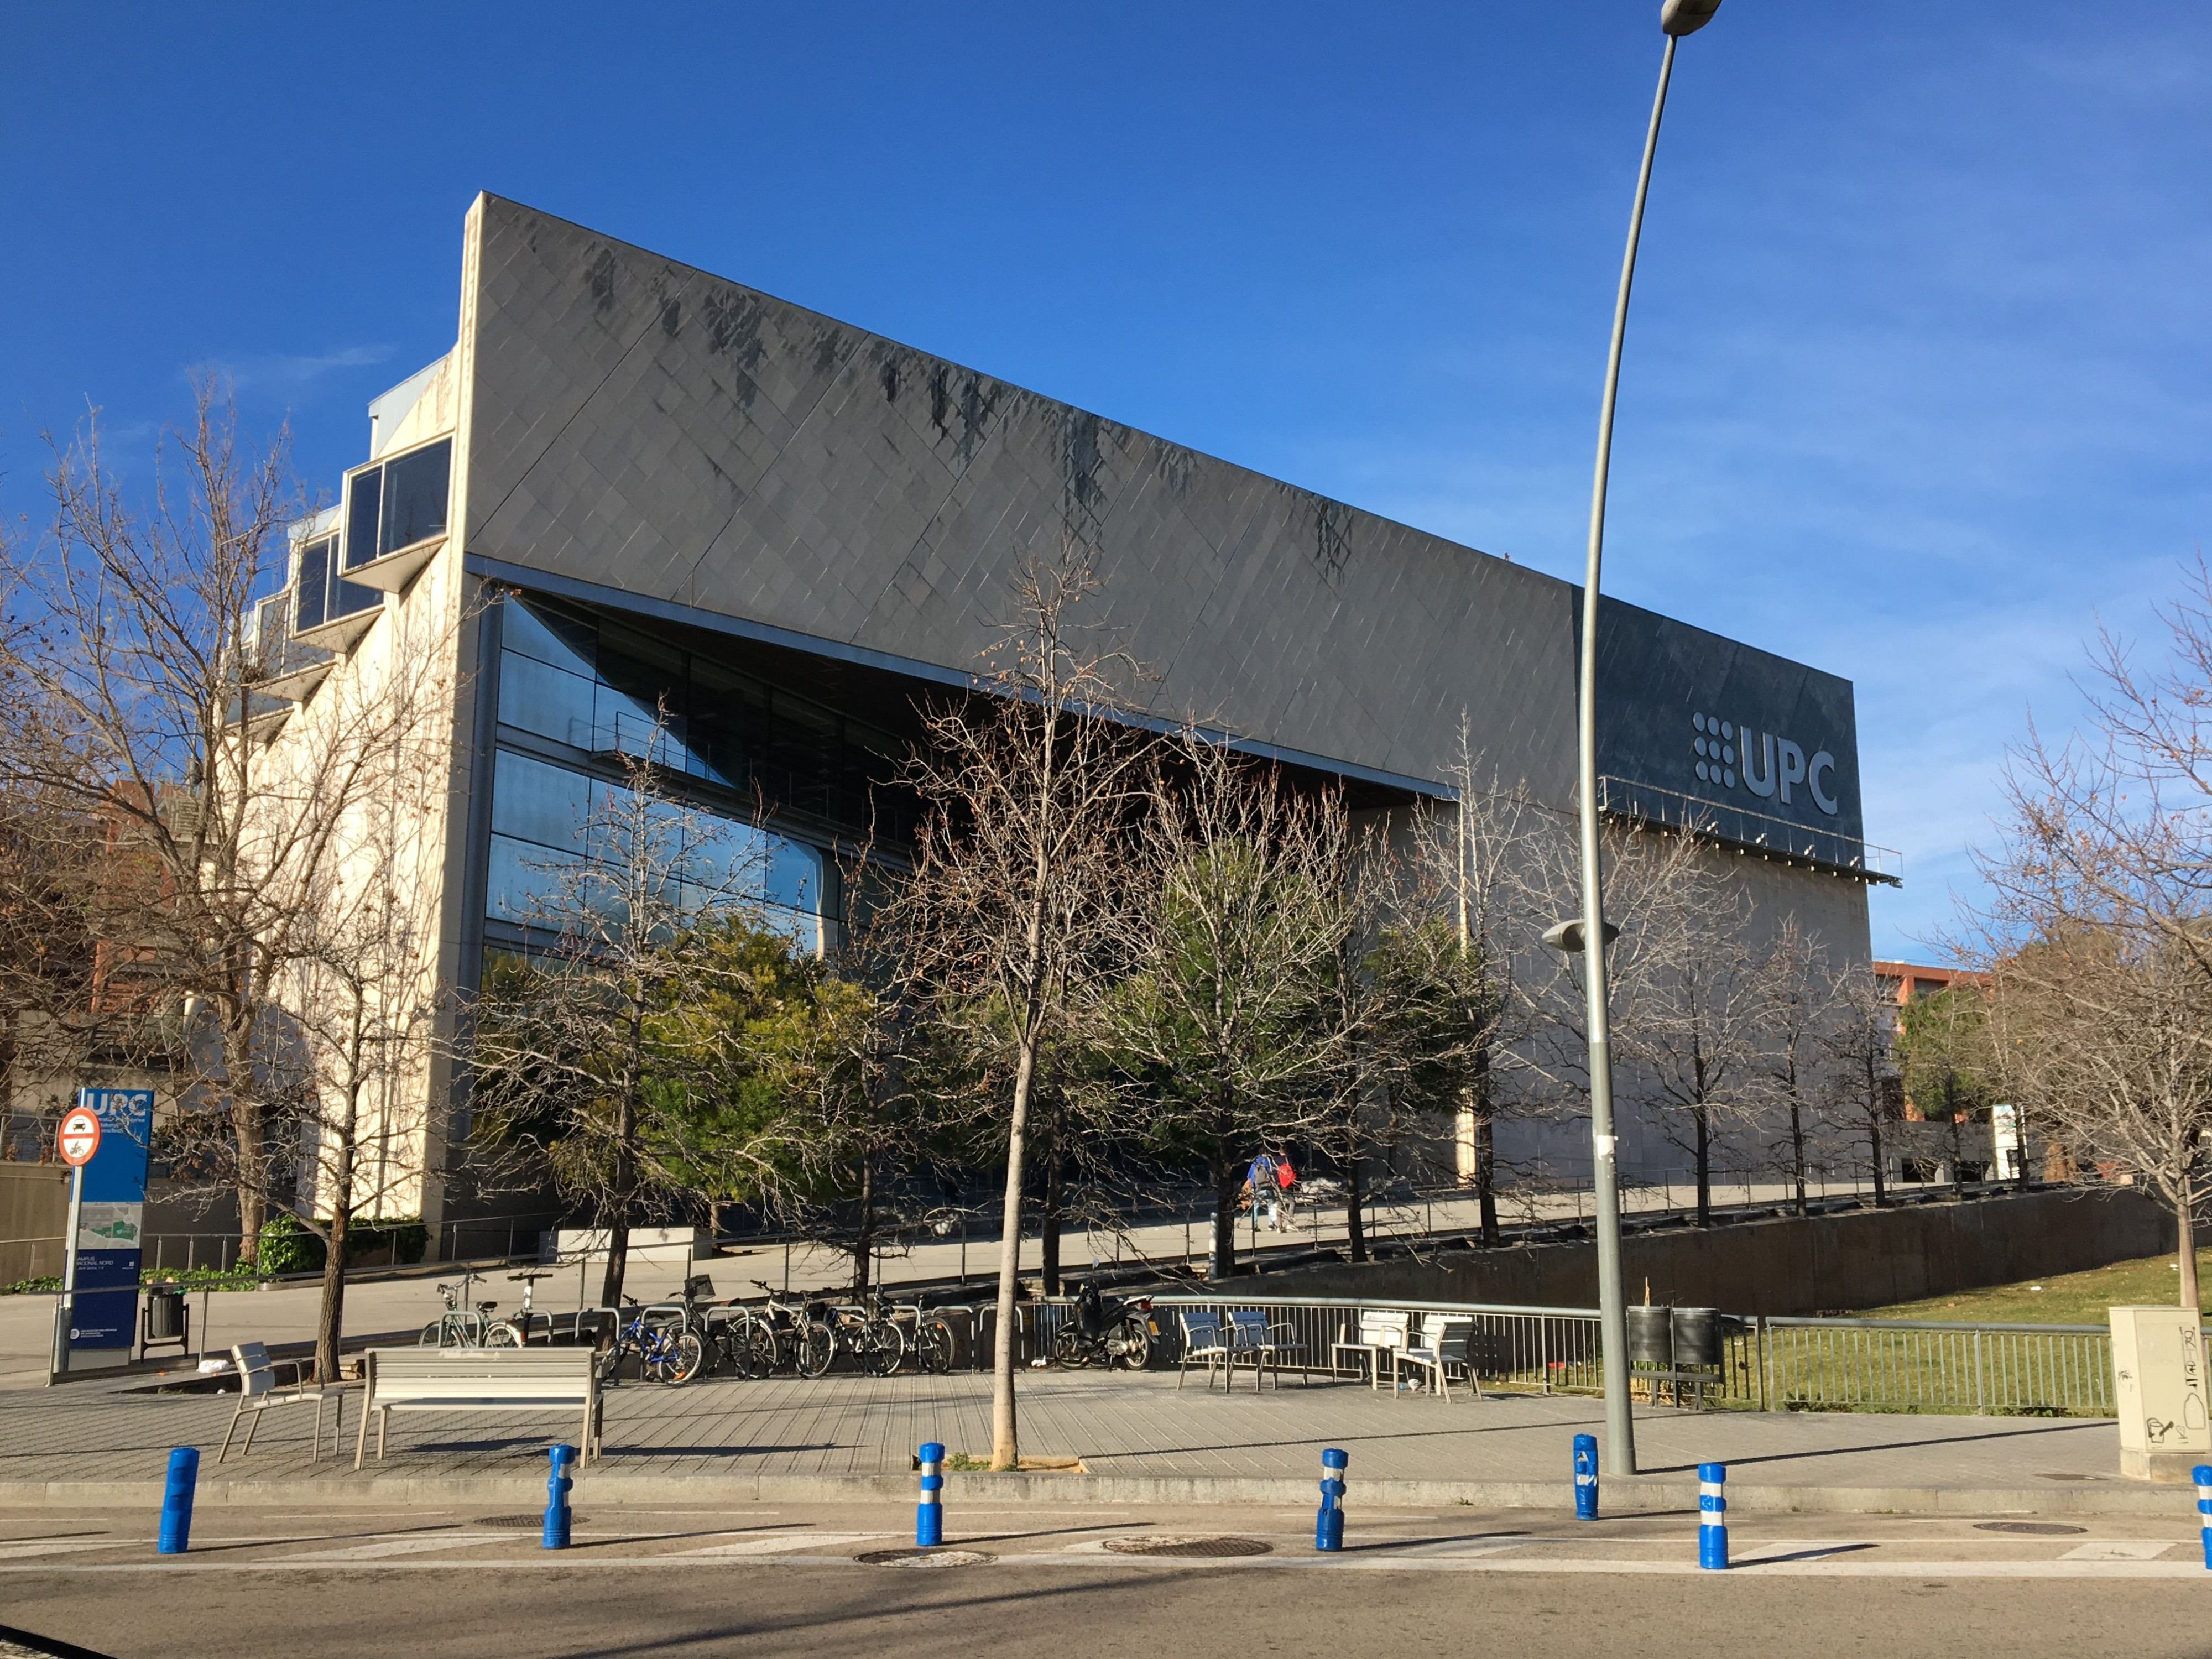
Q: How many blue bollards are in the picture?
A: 7